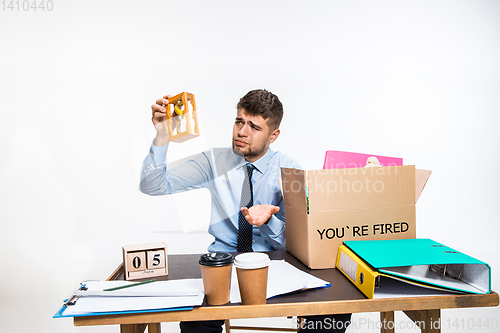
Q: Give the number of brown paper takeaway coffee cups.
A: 2